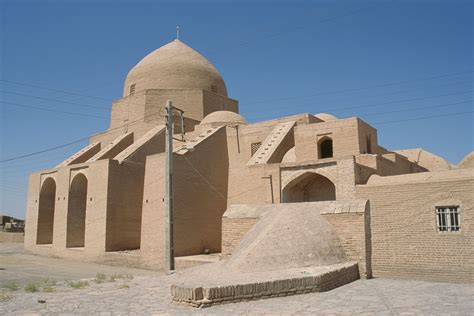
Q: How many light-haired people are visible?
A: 0